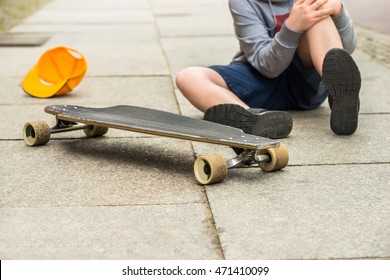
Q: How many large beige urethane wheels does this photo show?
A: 4